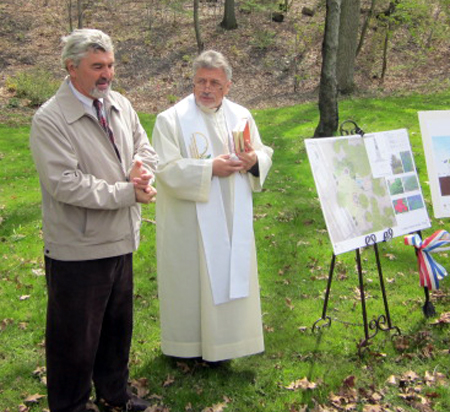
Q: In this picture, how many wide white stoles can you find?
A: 1